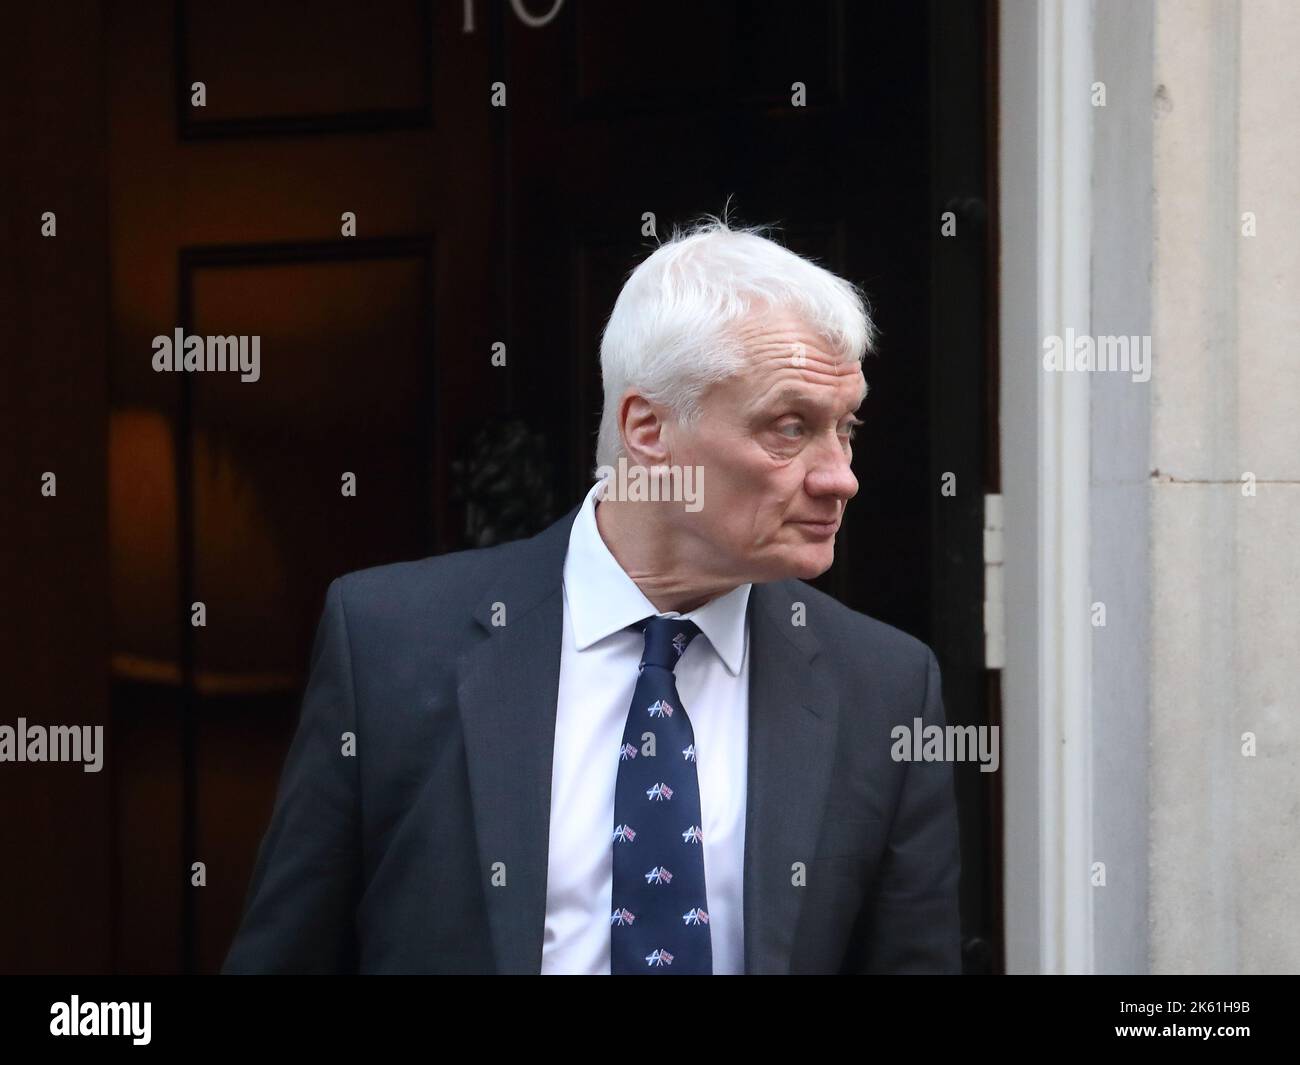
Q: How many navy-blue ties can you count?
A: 1